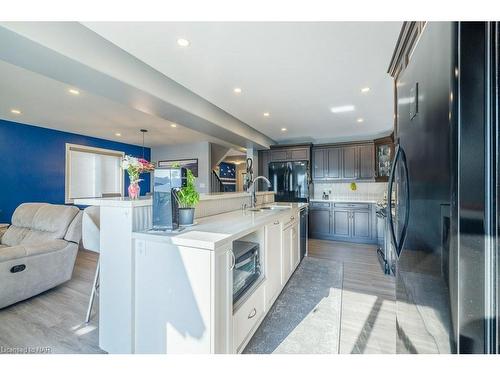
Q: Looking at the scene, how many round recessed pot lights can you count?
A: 10